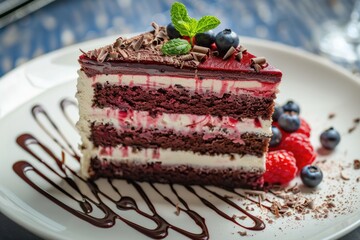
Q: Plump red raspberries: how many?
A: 3